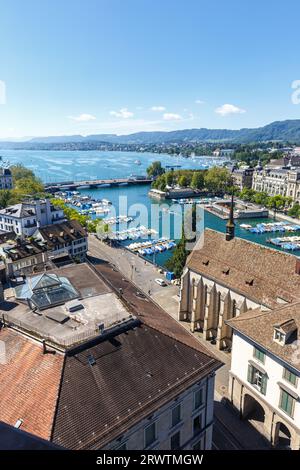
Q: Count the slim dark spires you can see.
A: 1